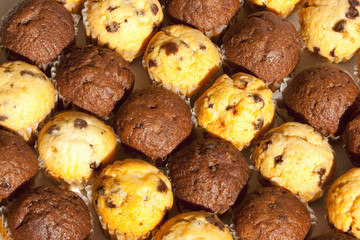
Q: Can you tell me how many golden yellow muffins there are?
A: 12